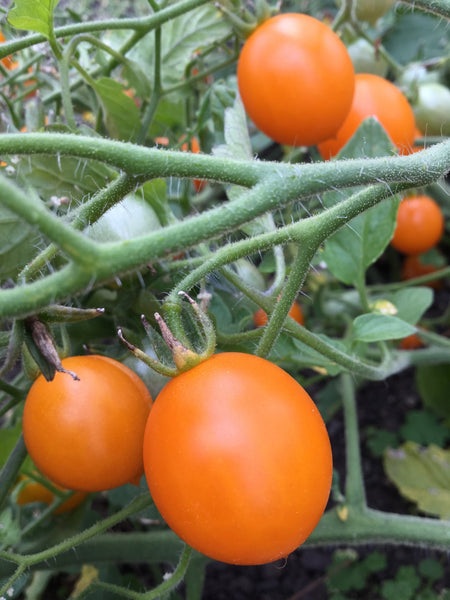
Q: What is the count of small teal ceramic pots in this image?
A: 0